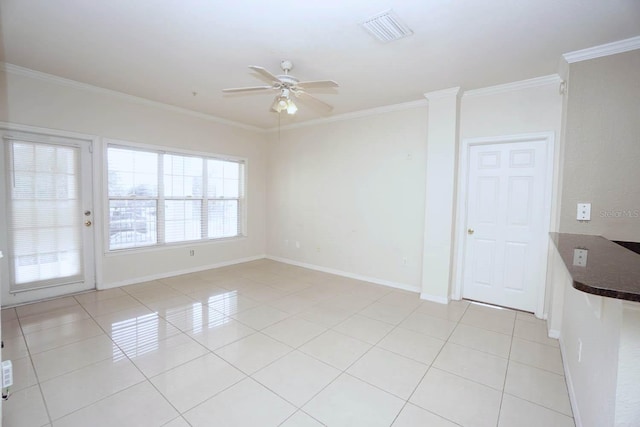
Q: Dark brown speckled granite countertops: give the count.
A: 1